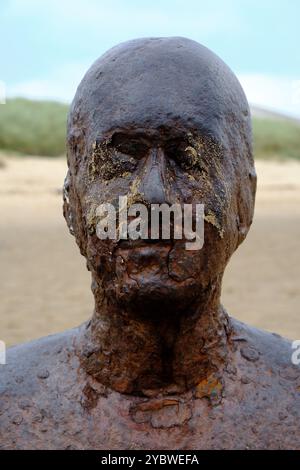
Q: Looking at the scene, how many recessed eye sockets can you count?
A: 2